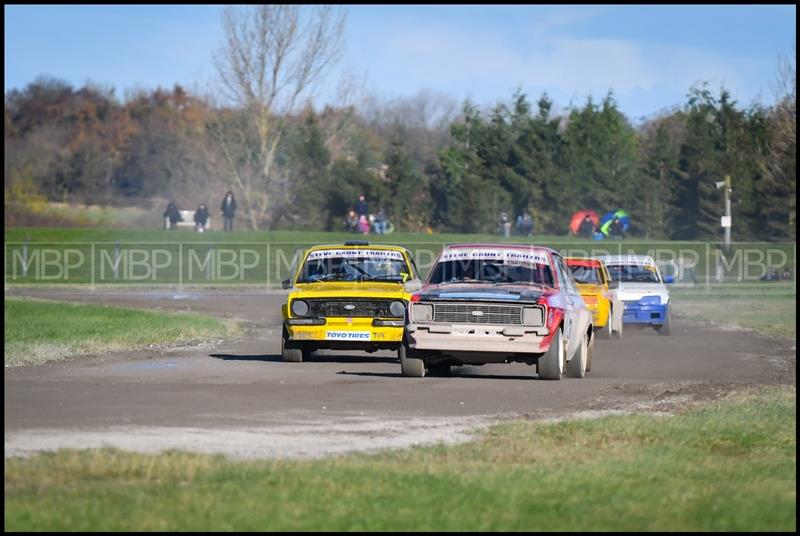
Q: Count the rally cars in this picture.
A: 4